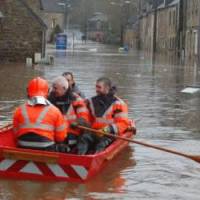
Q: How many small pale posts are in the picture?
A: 2